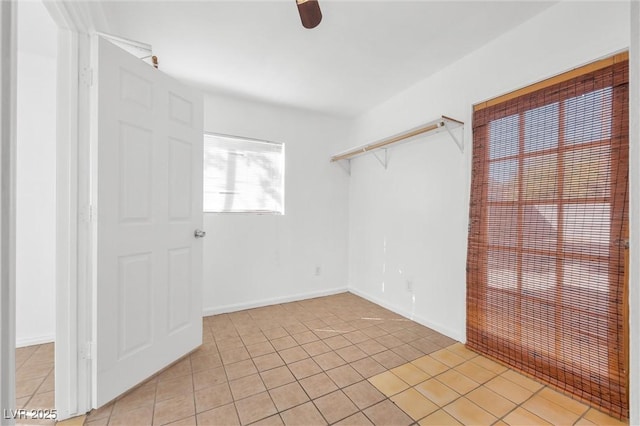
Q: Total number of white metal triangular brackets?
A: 3